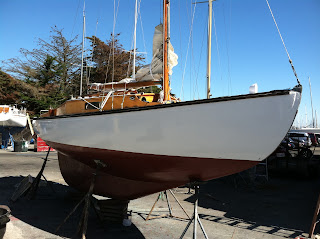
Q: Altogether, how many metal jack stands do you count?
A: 4